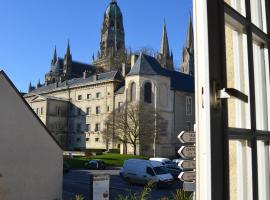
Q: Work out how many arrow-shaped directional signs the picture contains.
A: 4